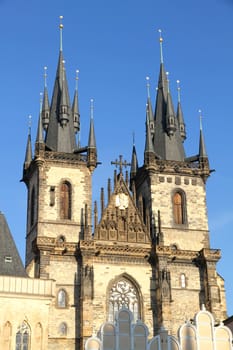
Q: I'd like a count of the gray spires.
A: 14